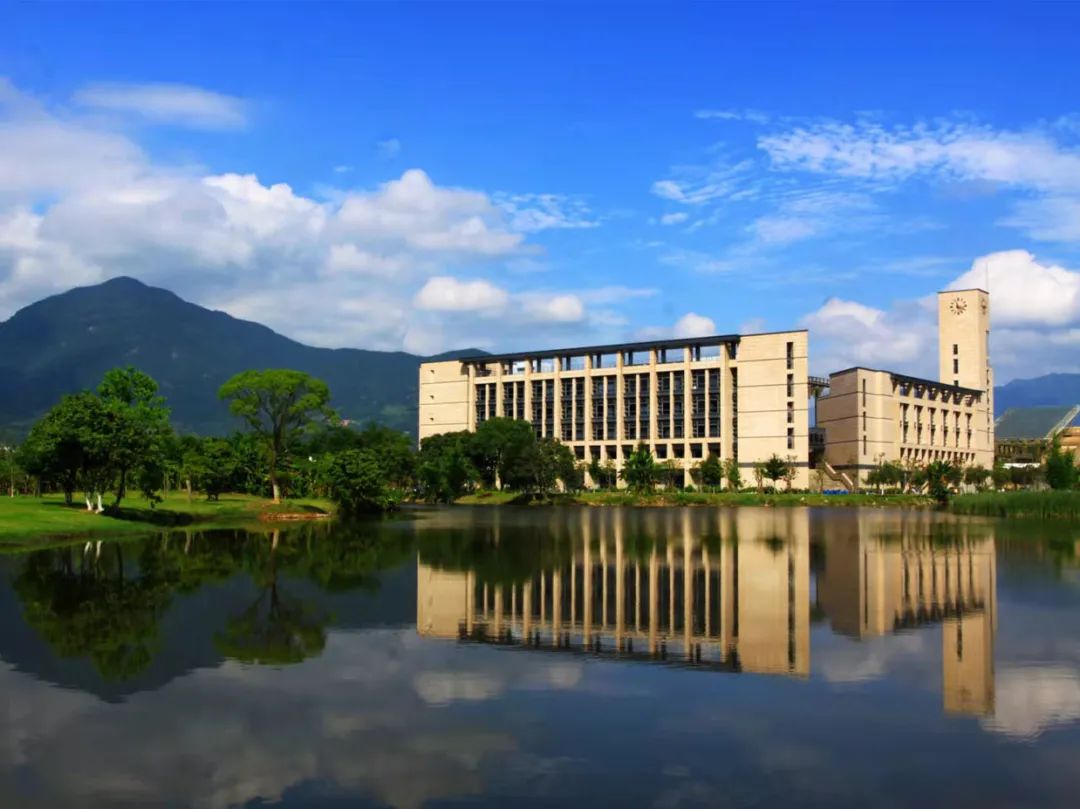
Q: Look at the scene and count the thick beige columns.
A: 9